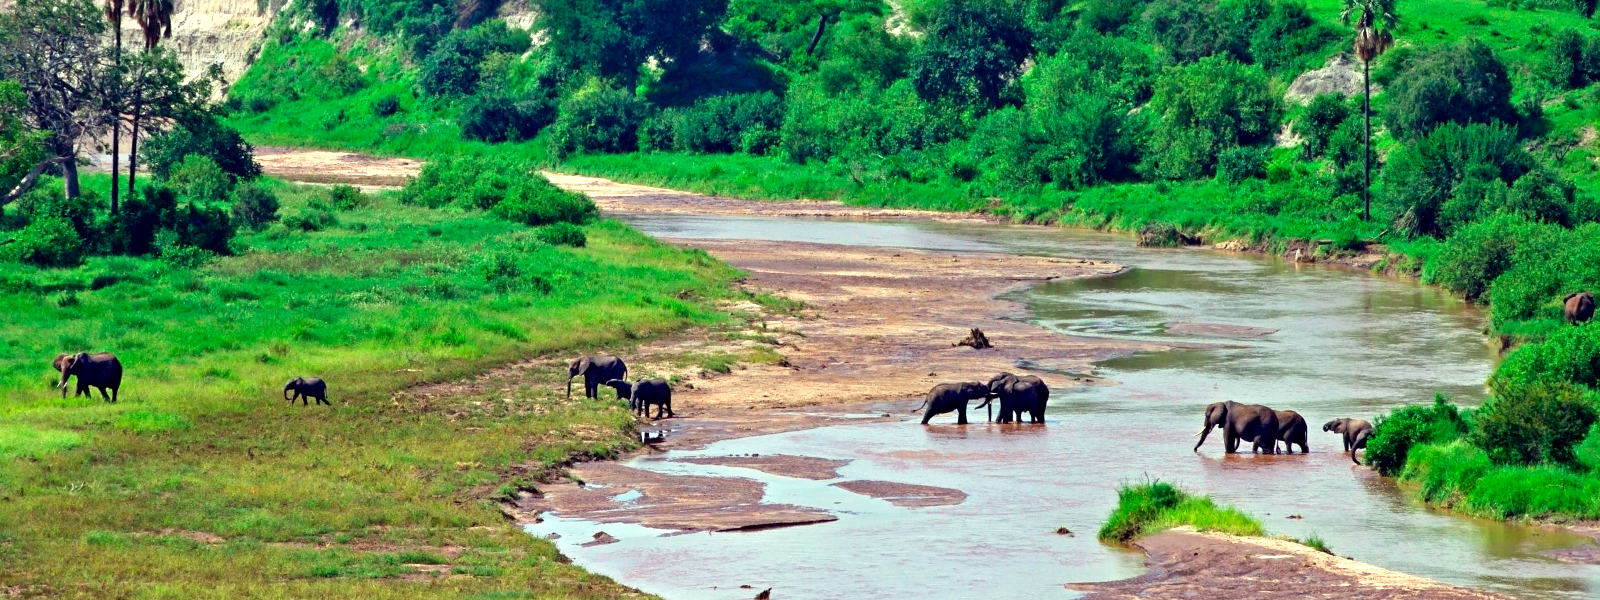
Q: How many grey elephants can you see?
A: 12